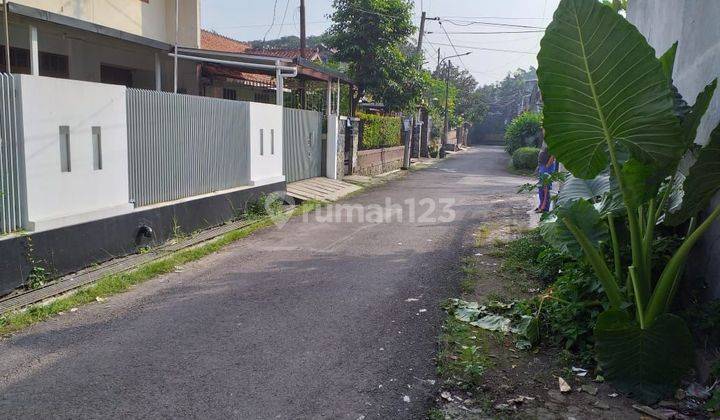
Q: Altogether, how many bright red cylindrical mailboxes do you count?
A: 0